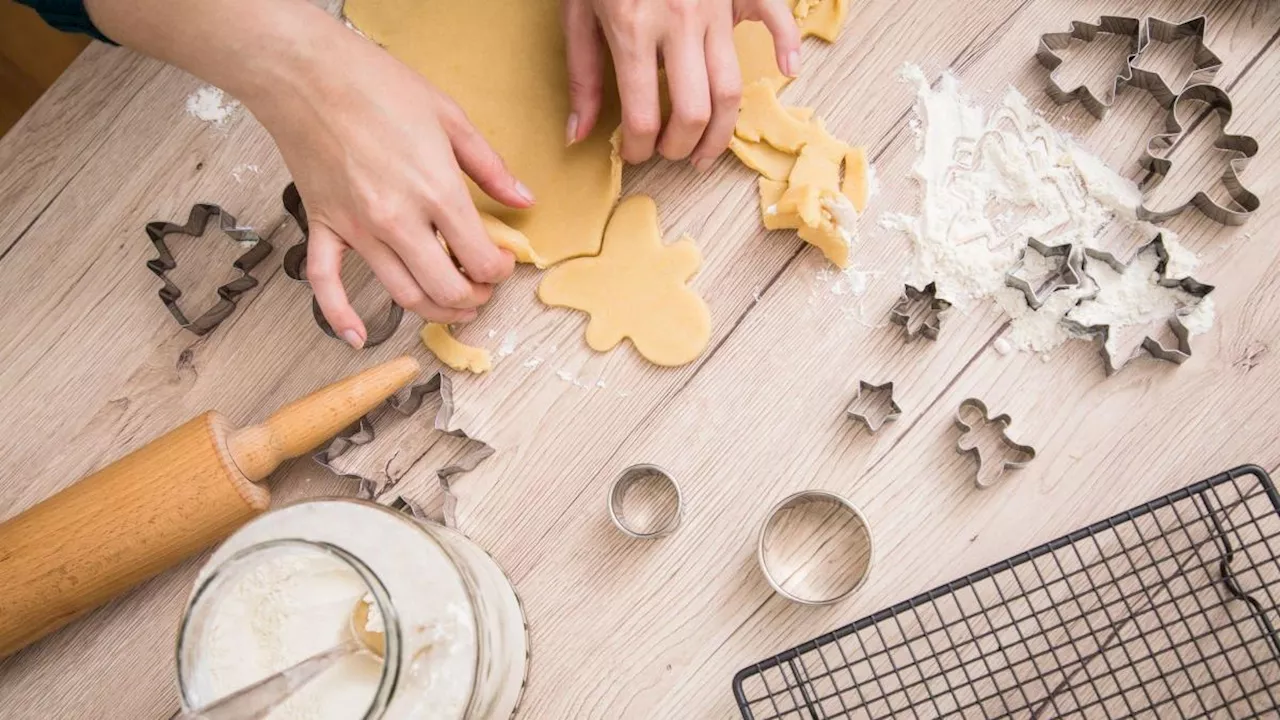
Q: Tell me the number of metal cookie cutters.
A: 13